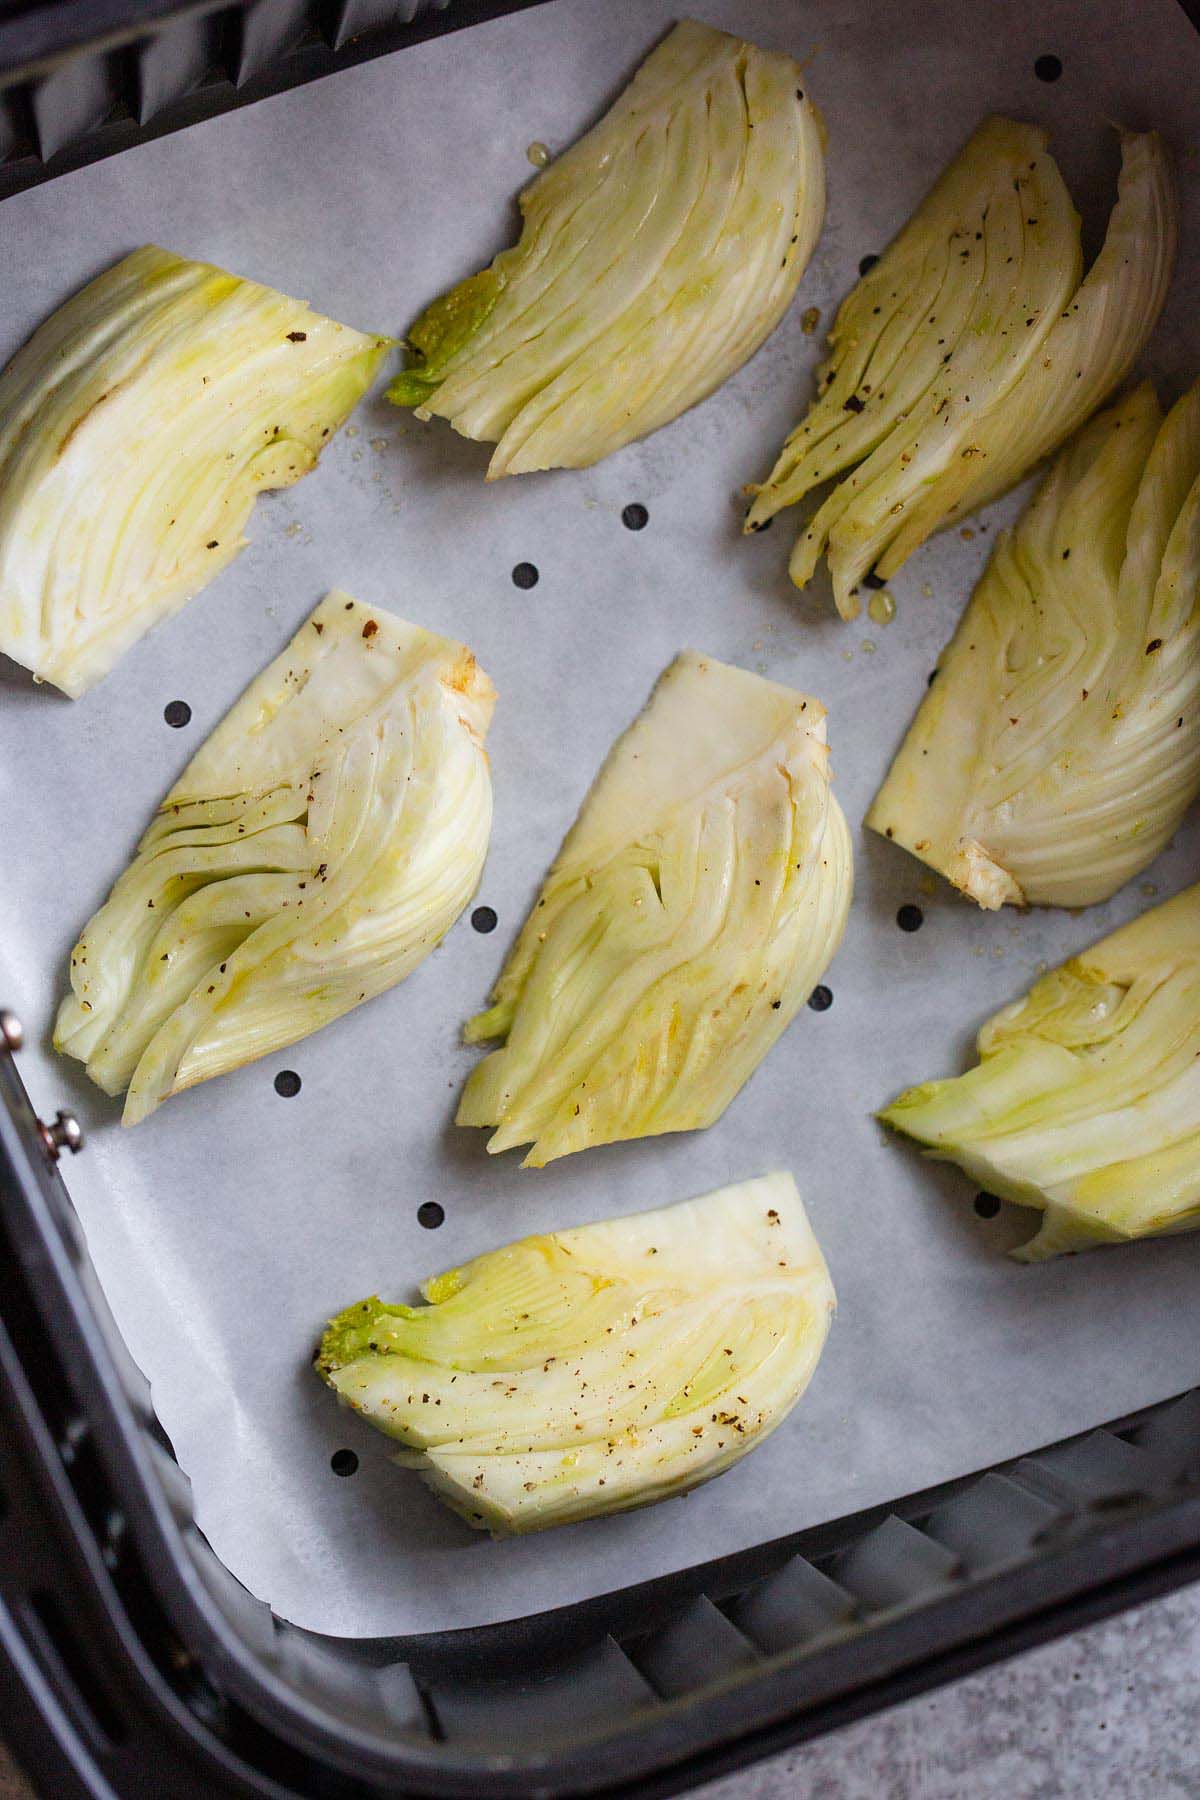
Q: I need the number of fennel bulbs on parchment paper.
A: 8